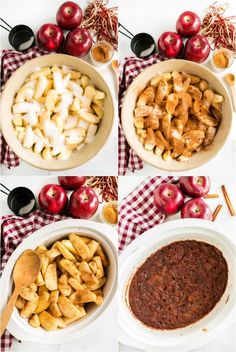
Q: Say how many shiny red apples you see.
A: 12